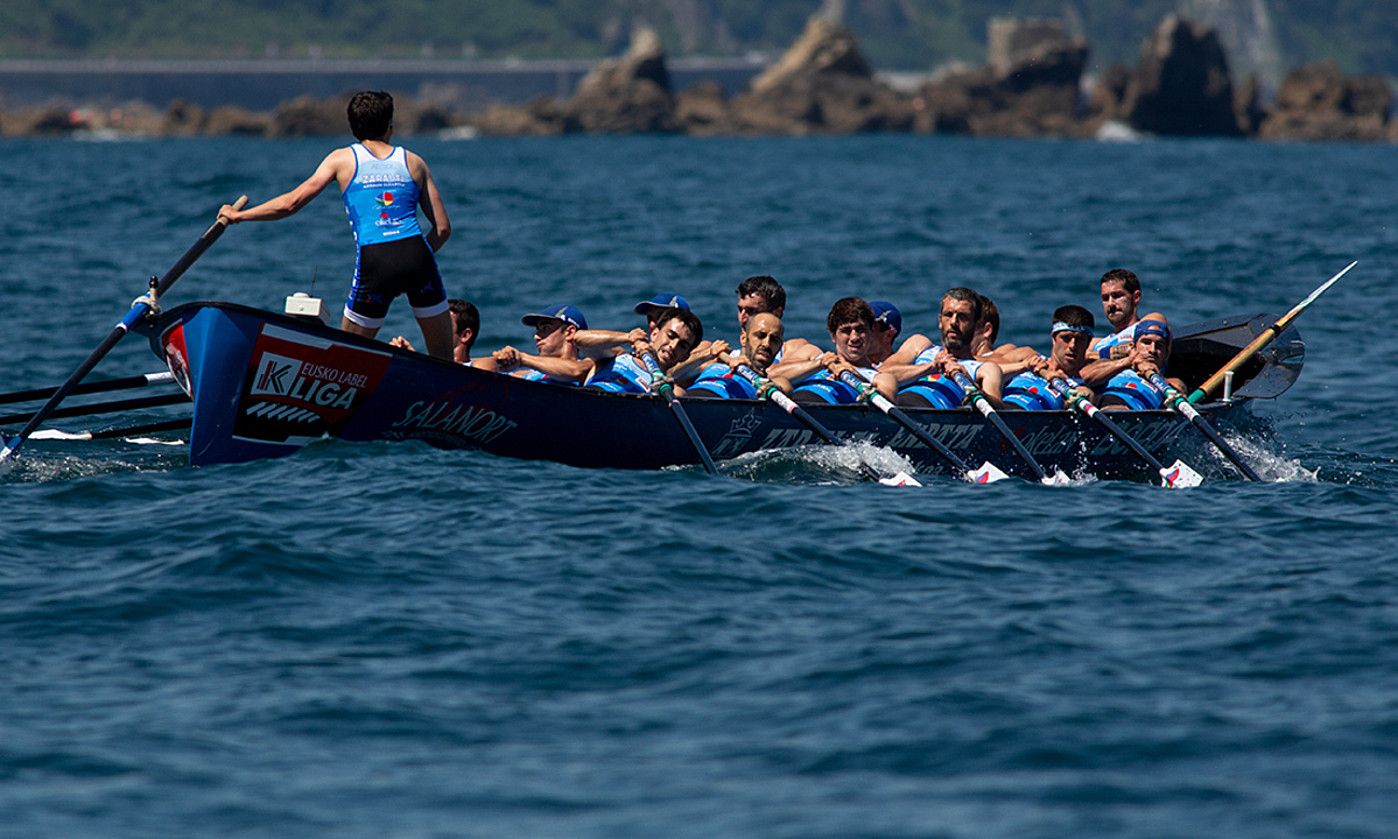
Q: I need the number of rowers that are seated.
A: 13